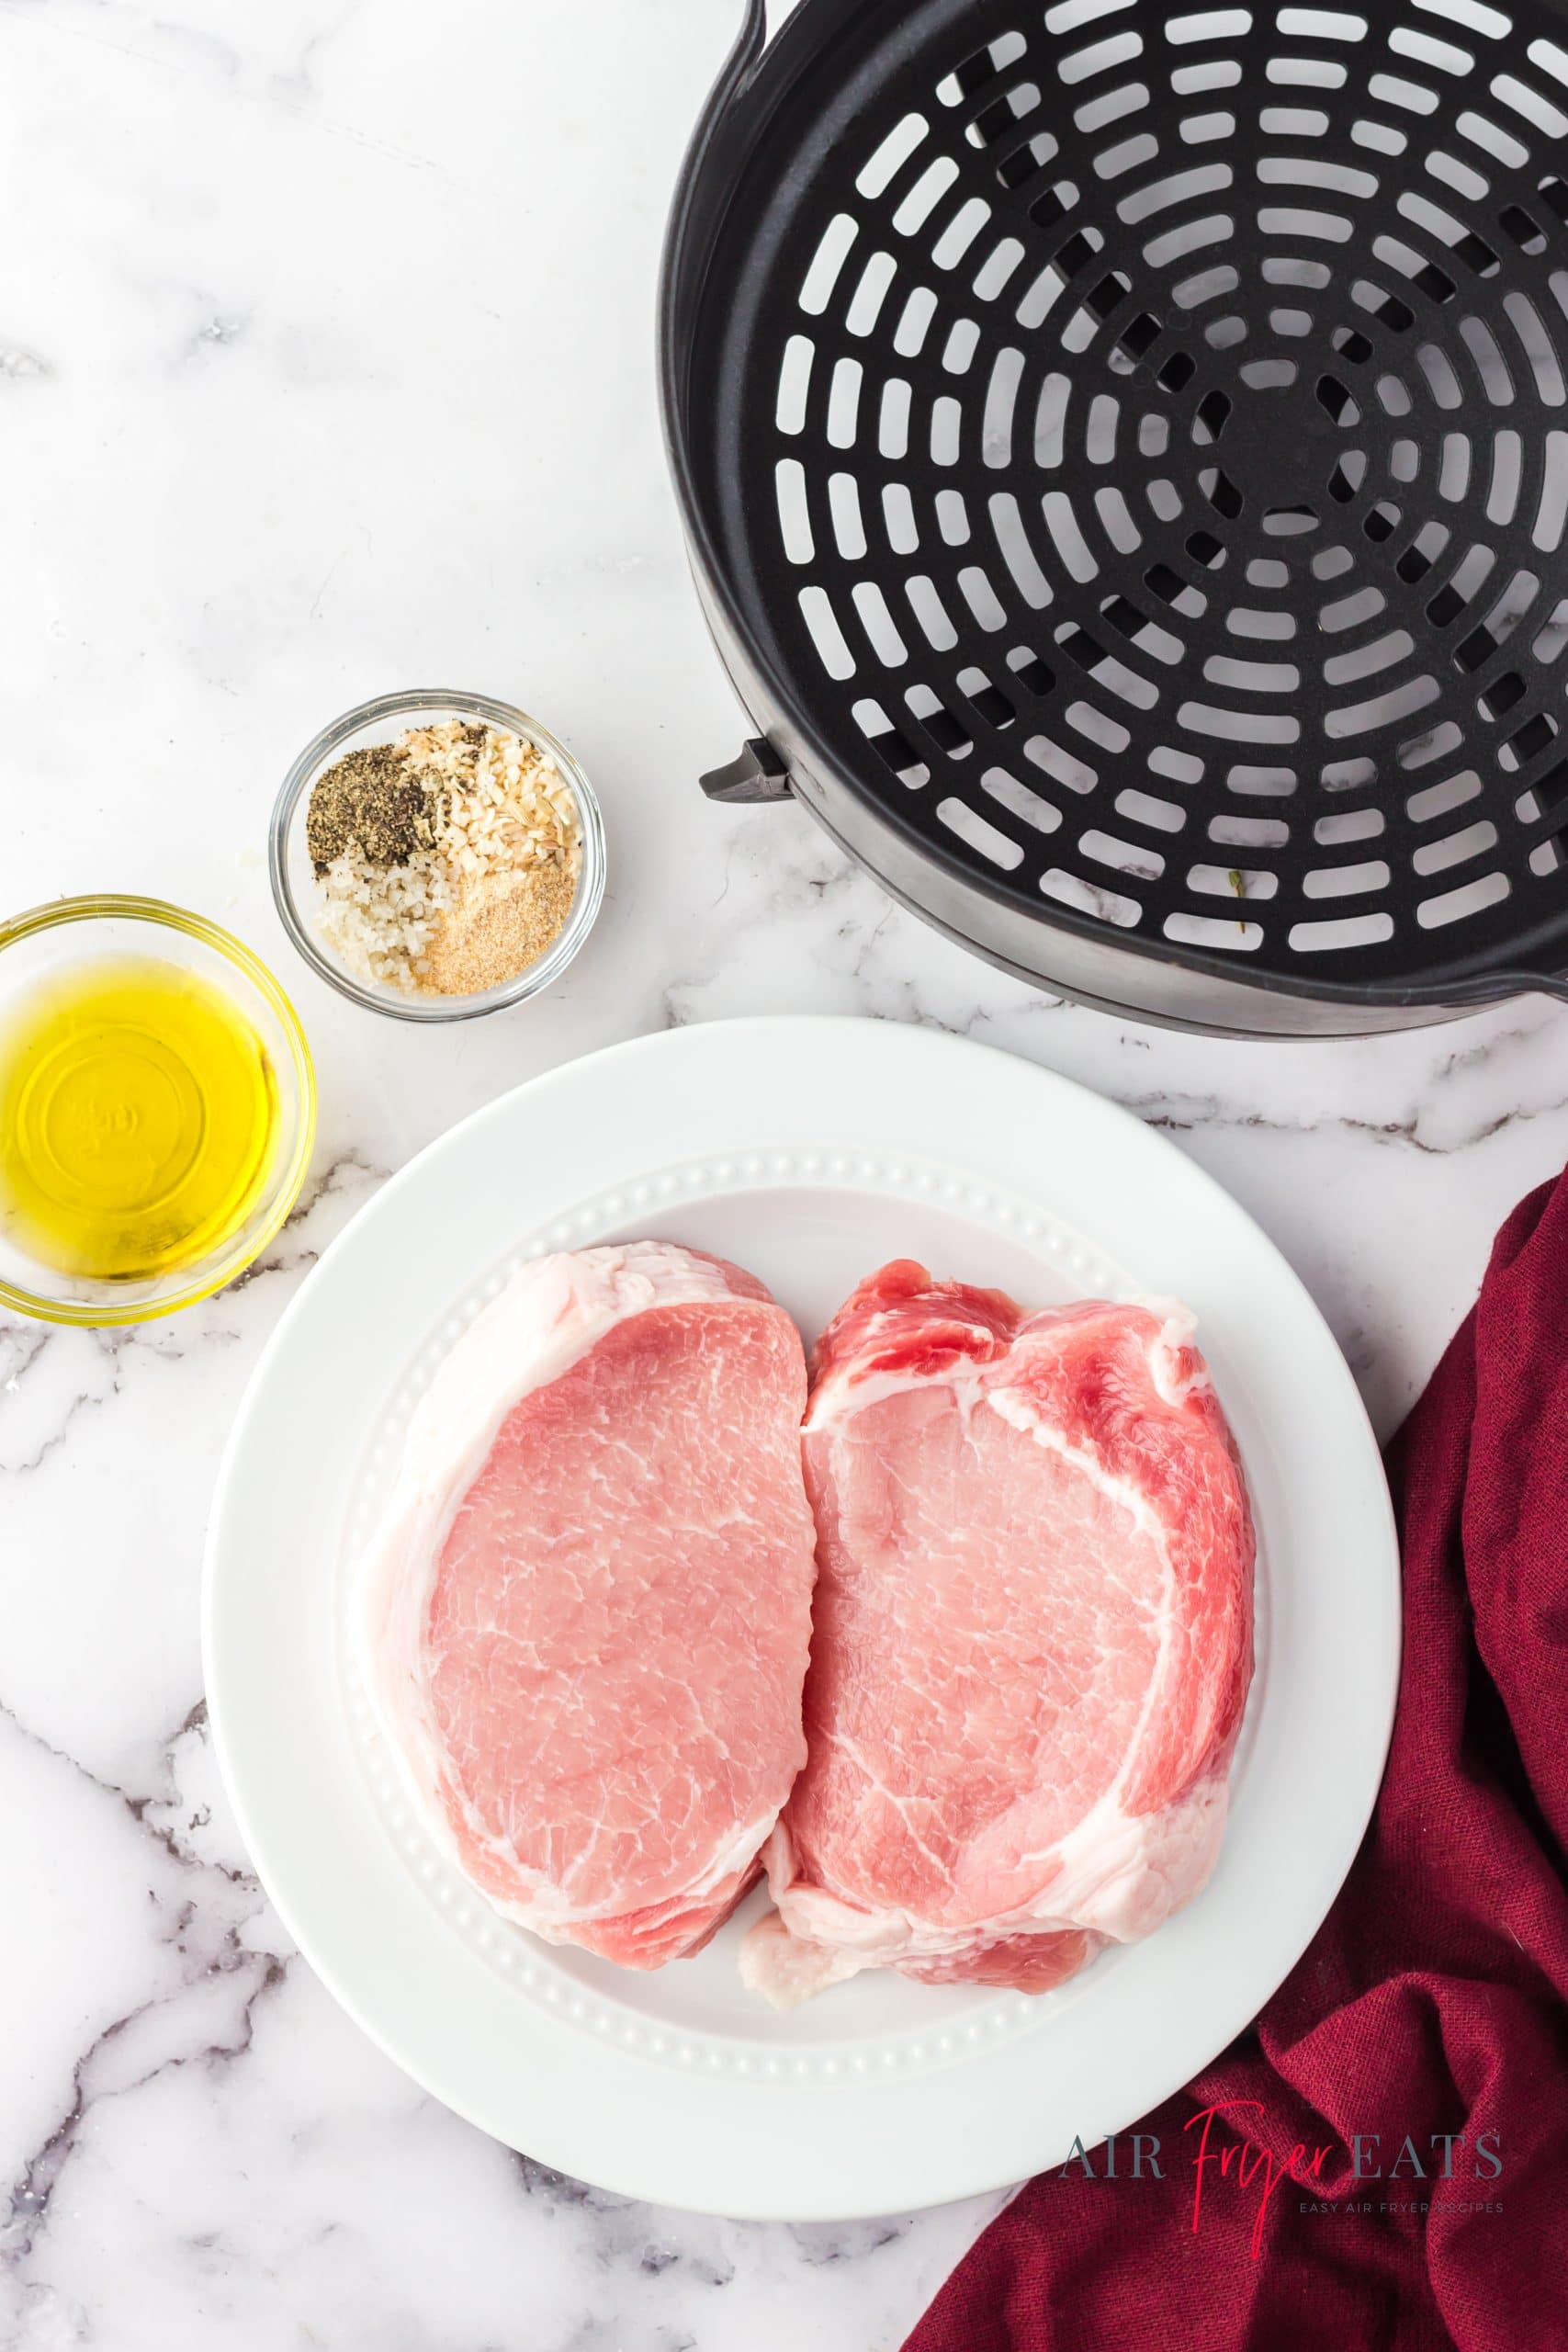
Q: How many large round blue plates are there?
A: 0